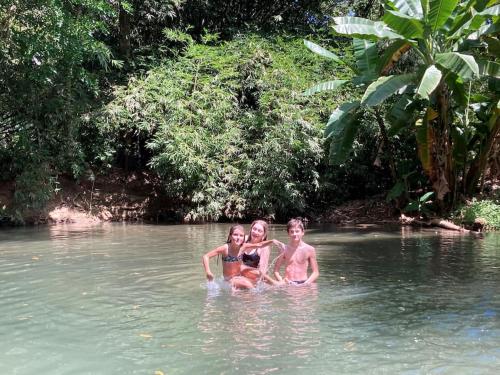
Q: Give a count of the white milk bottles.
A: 0